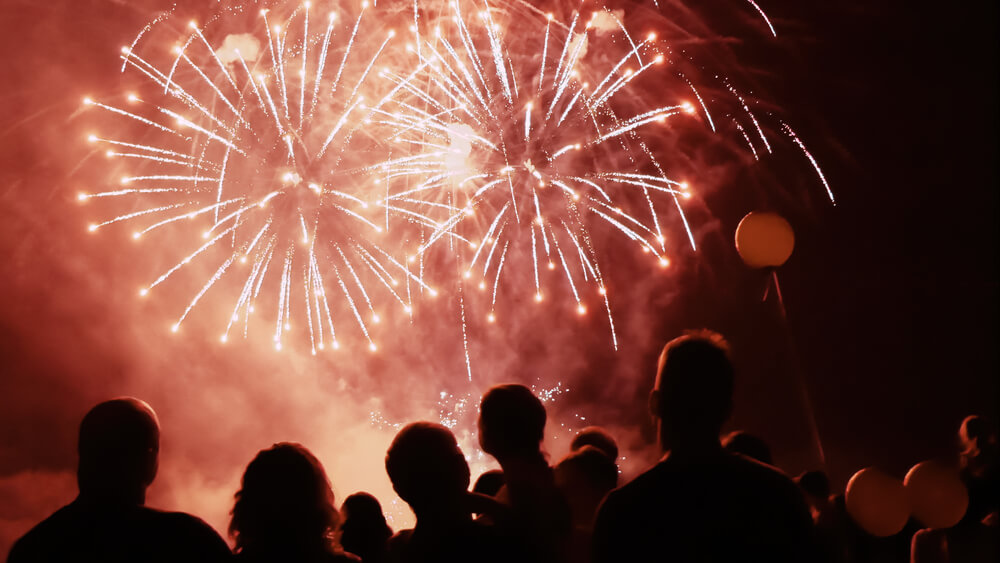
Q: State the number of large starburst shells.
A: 2